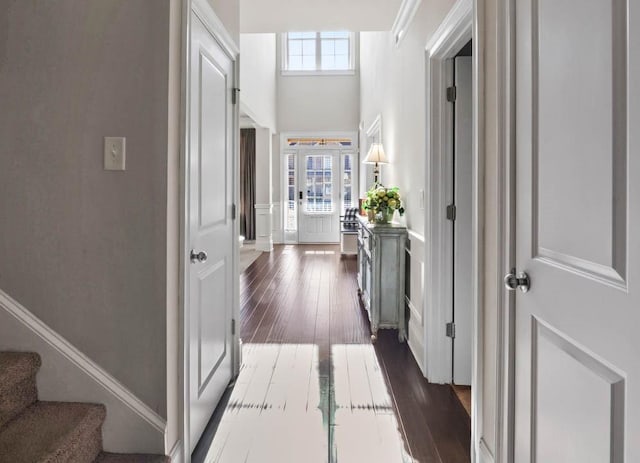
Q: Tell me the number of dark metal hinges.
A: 6